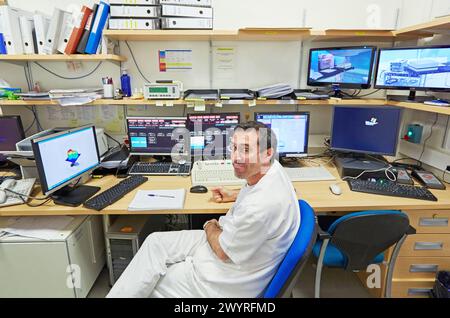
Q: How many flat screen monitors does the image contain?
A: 8